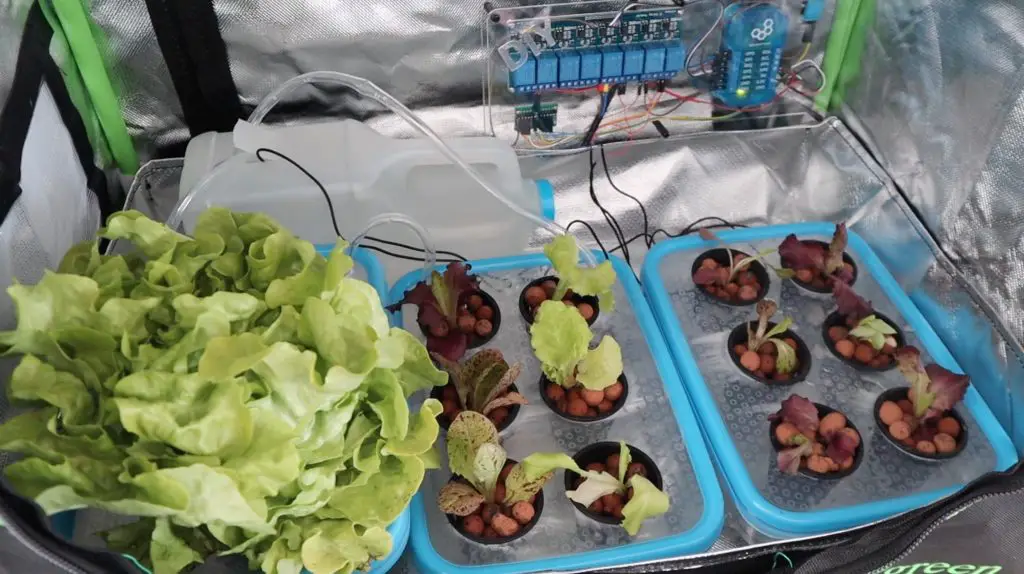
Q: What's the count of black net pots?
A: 12